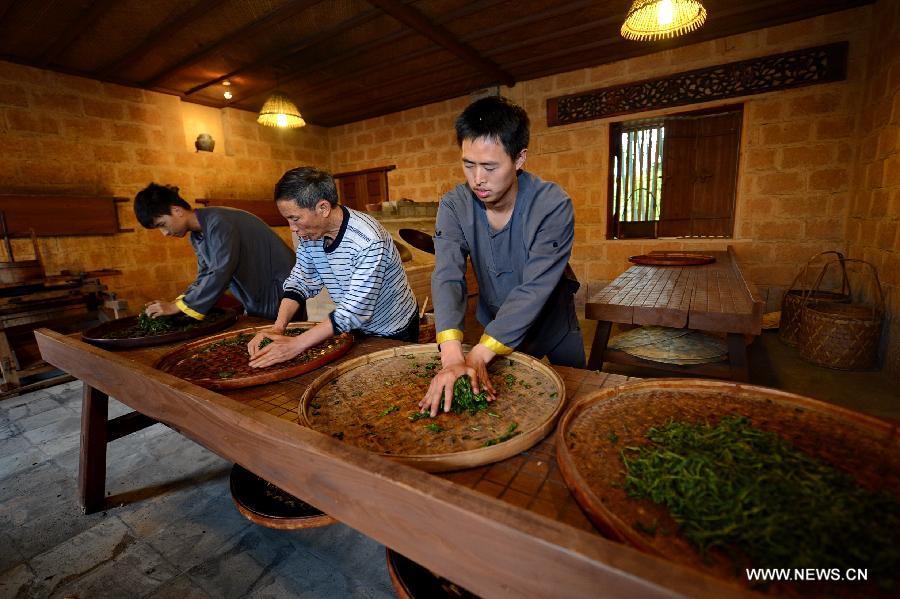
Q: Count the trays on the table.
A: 4